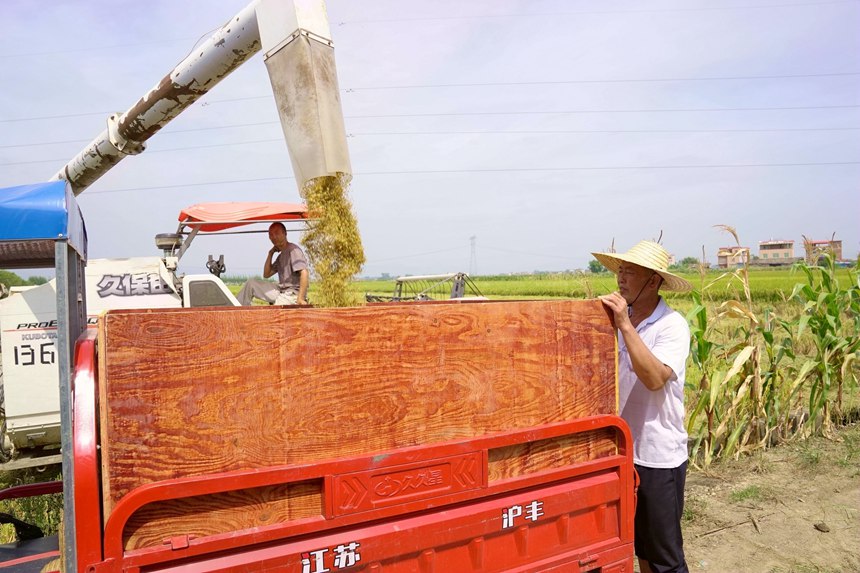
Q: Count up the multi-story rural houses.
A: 3